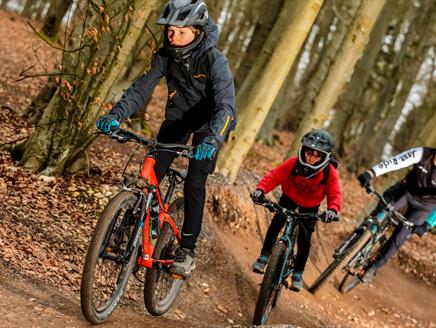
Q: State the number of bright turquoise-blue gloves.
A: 2